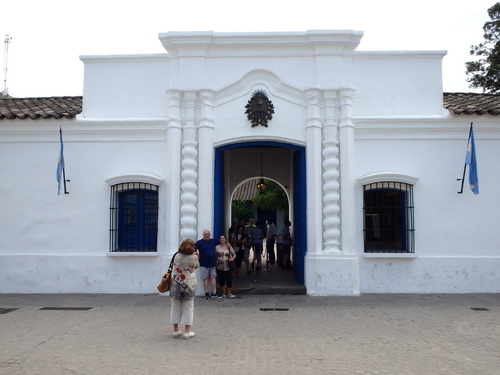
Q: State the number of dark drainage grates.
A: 4